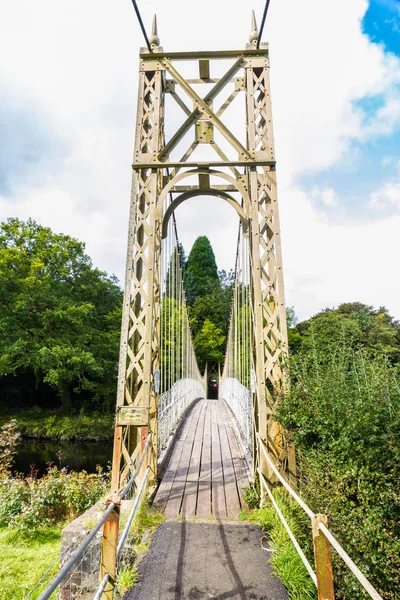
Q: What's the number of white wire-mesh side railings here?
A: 2